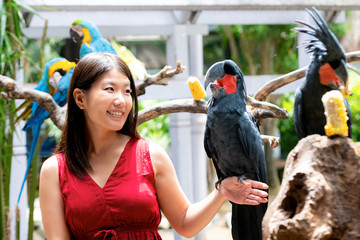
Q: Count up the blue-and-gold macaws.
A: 2